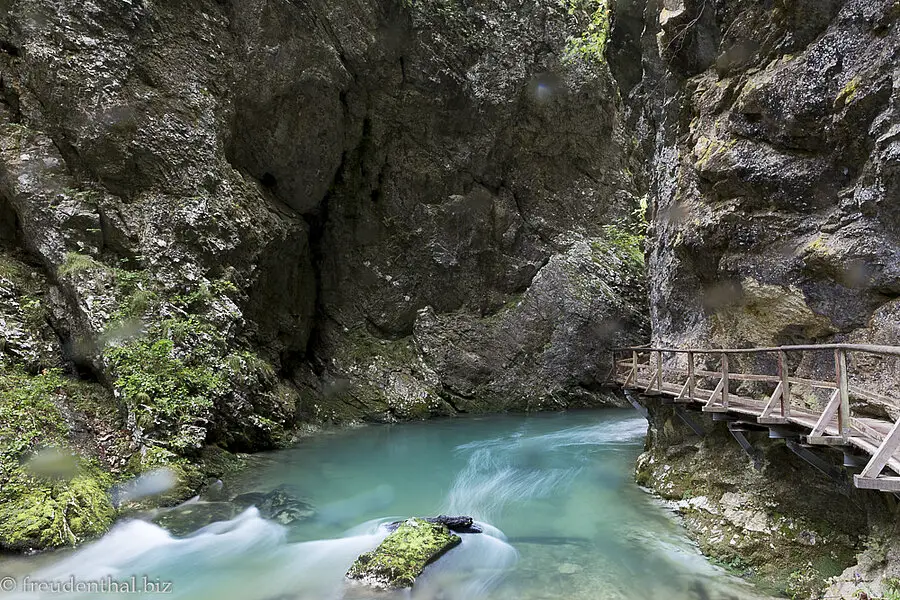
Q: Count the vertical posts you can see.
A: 7